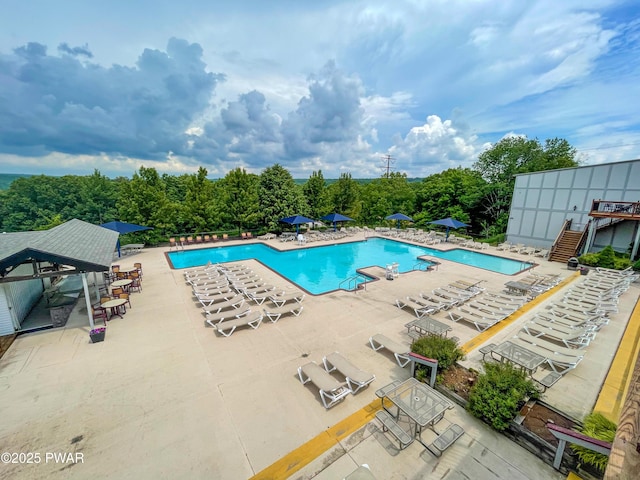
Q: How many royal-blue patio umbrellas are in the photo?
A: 5